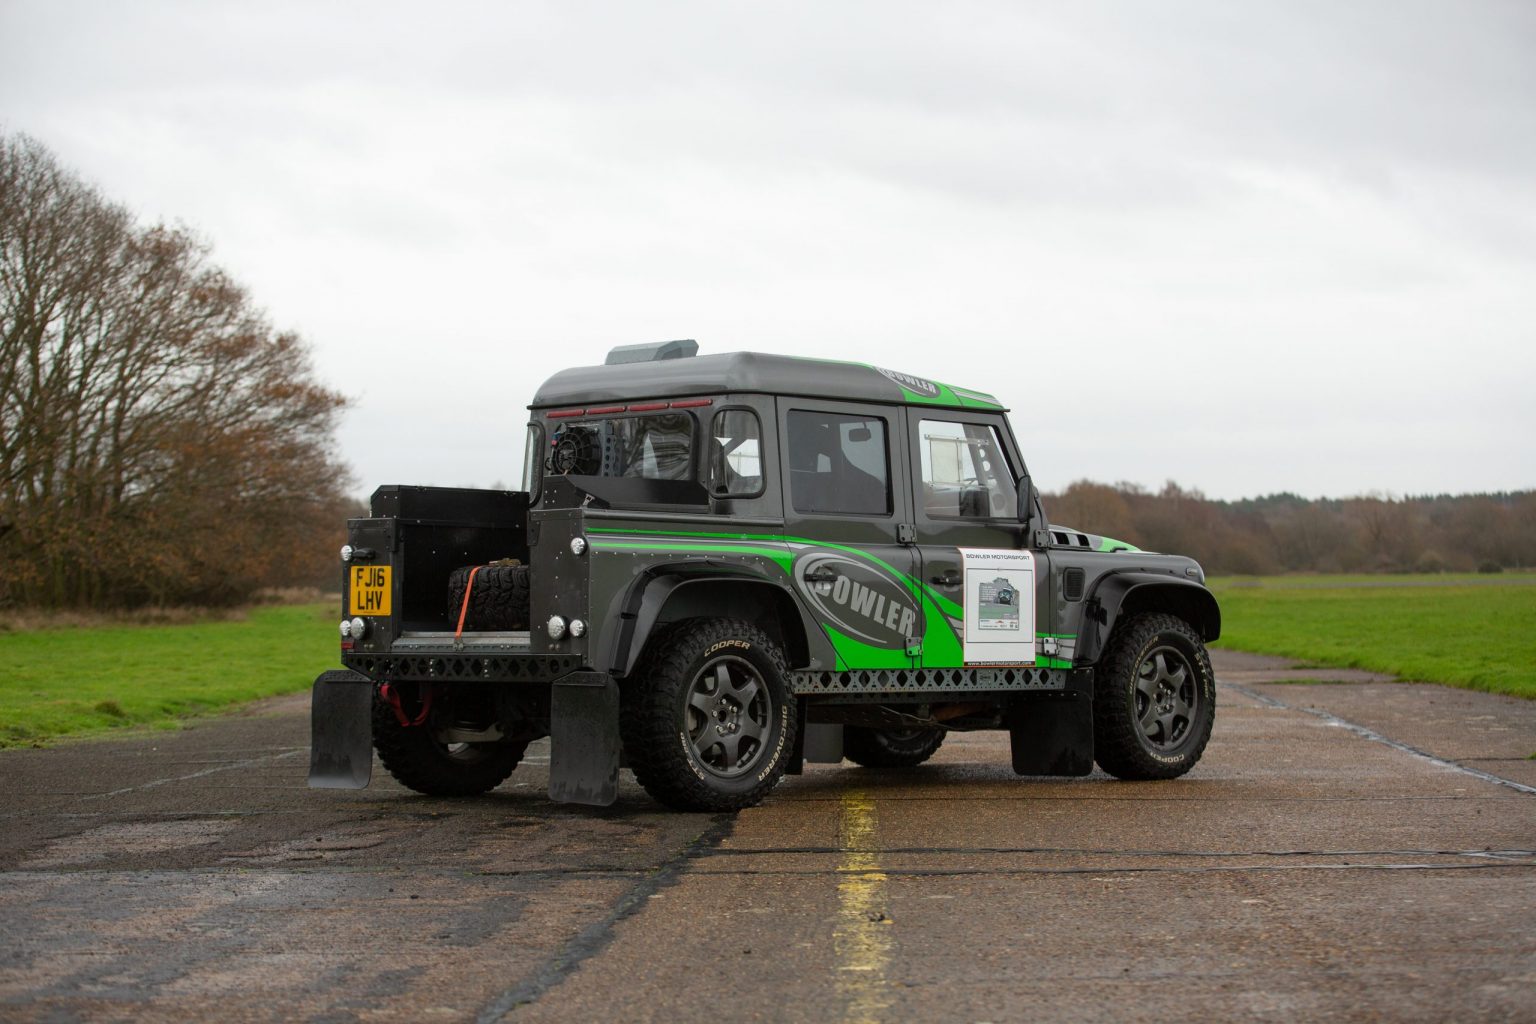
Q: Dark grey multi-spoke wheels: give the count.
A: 2